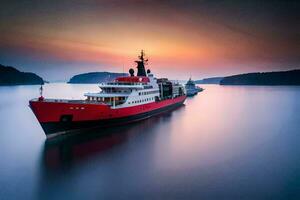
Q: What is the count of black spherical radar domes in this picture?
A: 2